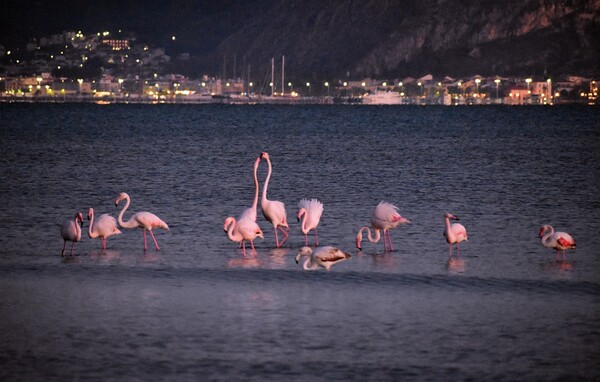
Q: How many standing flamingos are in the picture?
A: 10